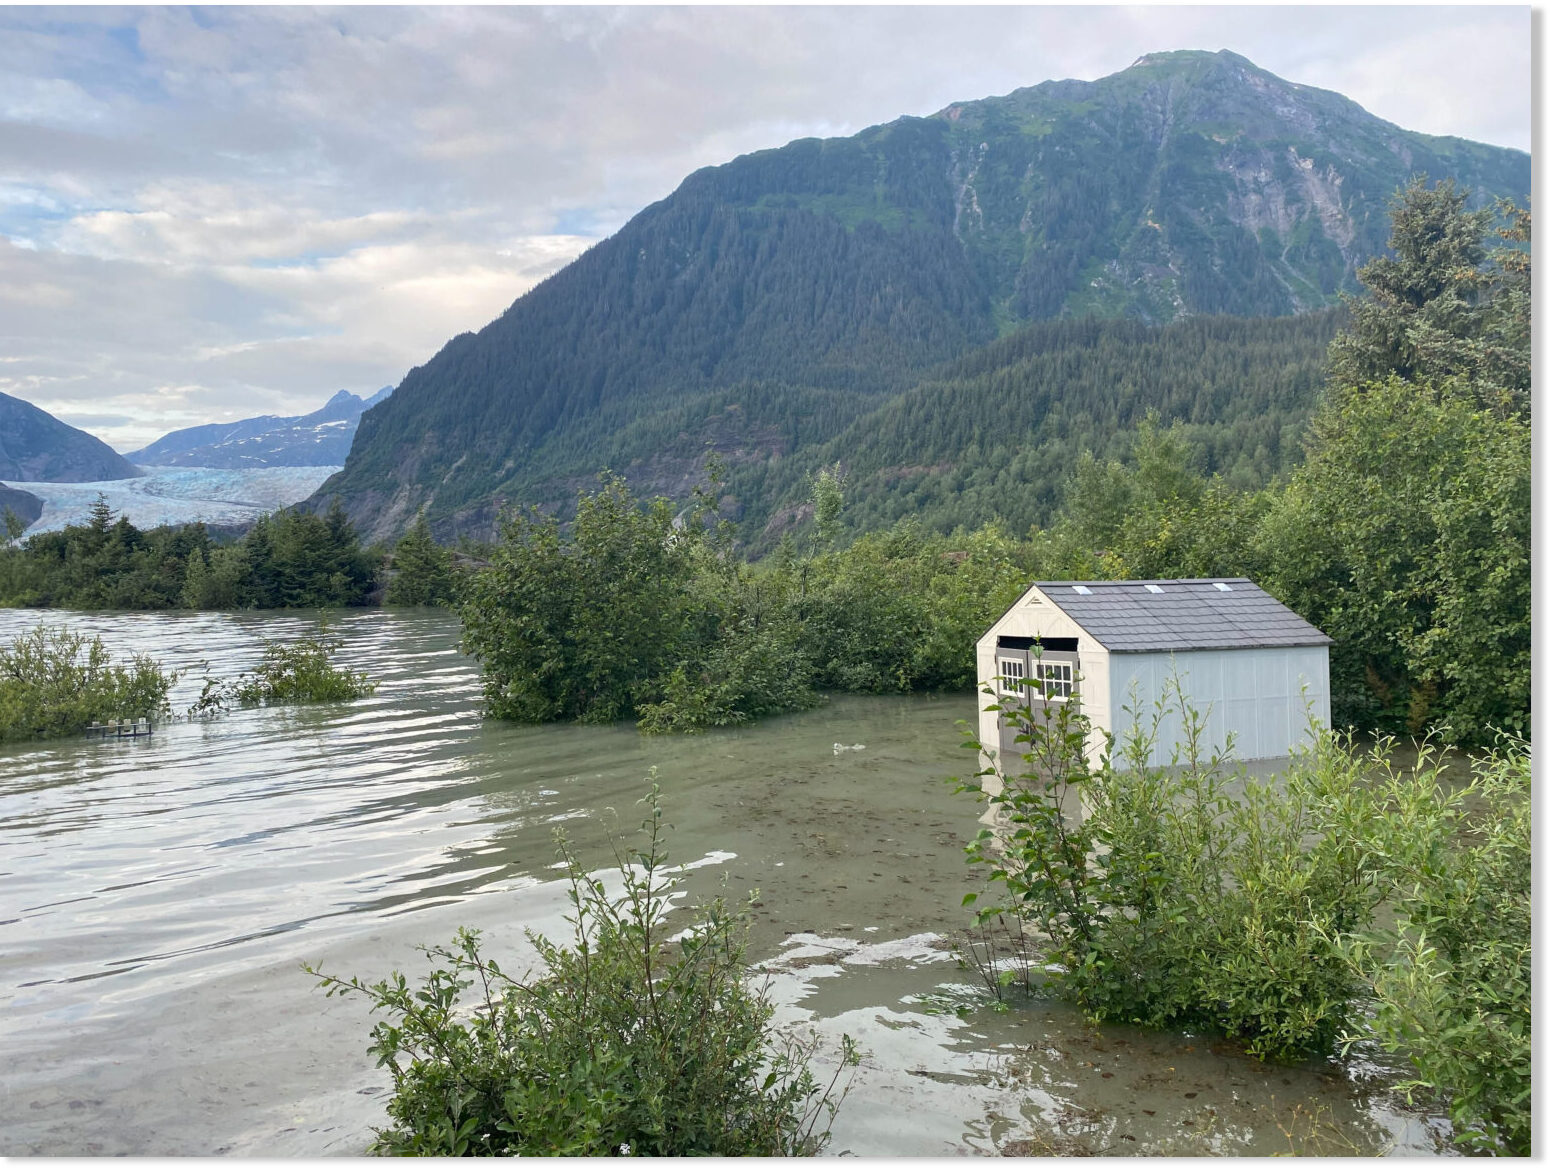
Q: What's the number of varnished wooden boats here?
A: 0